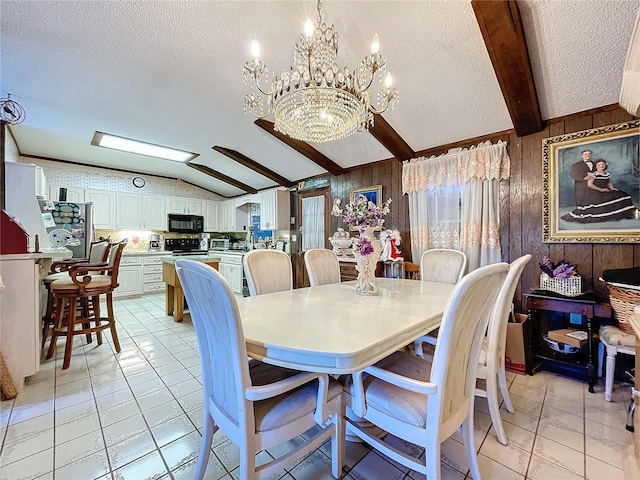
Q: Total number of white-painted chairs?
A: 6